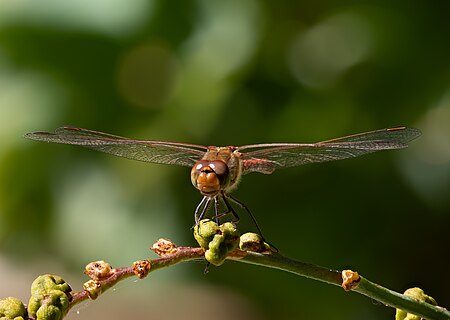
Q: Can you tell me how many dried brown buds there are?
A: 5